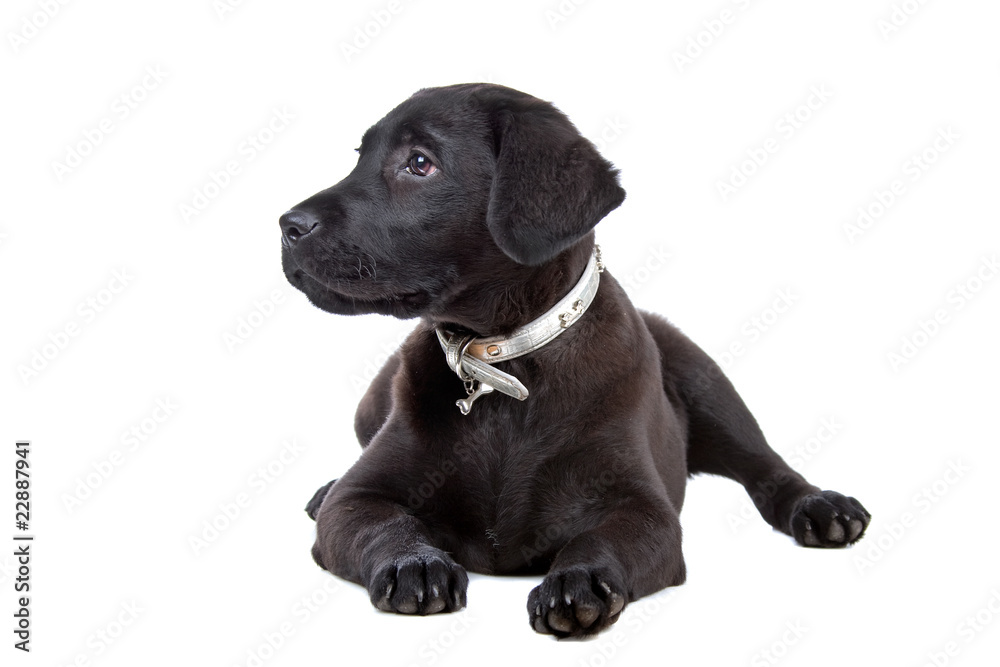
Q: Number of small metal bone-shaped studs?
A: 2